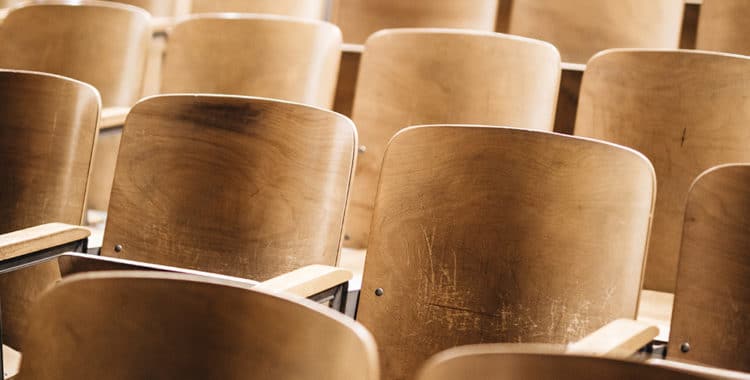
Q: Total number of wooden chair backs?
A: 15